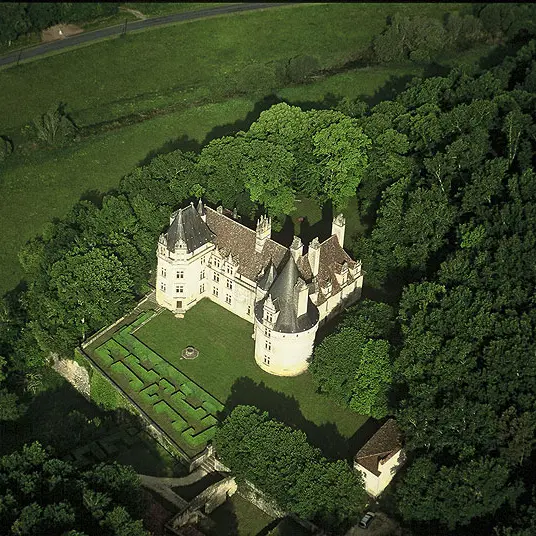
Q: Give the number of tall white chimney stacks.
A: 5